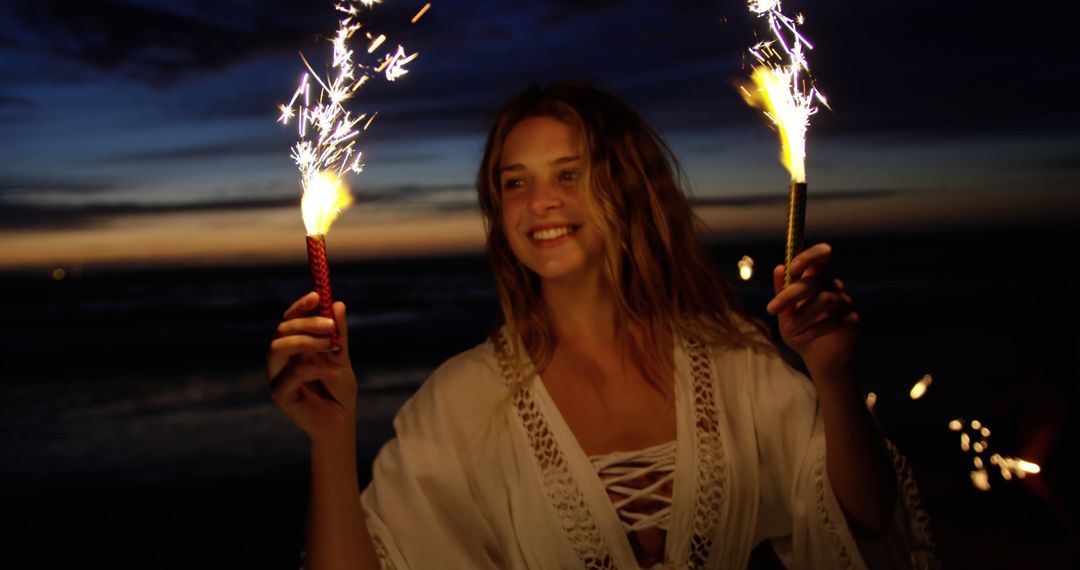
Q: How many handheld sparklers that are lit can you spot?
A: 2